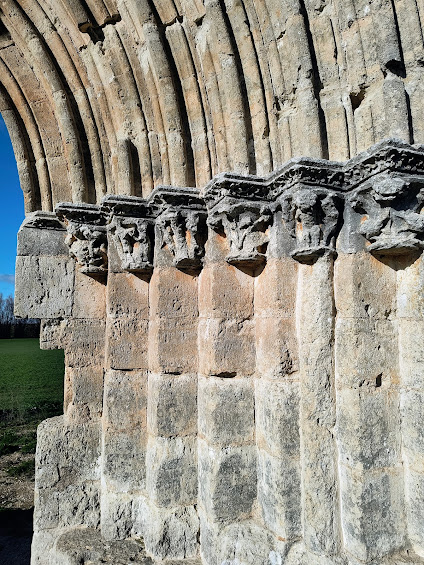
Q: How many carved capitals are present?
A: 6